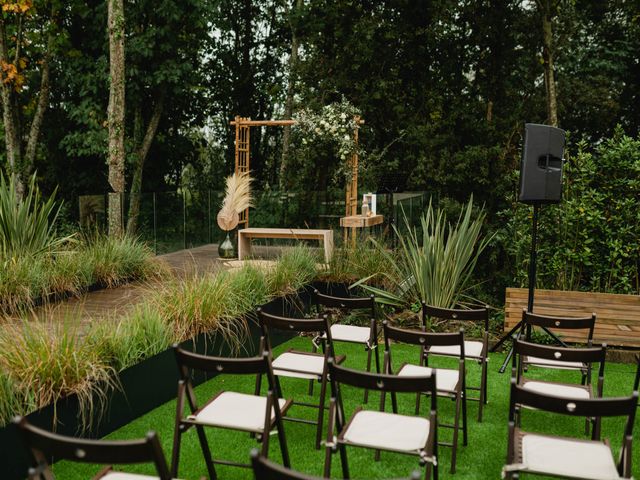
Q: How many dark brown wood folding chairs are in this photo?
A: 11